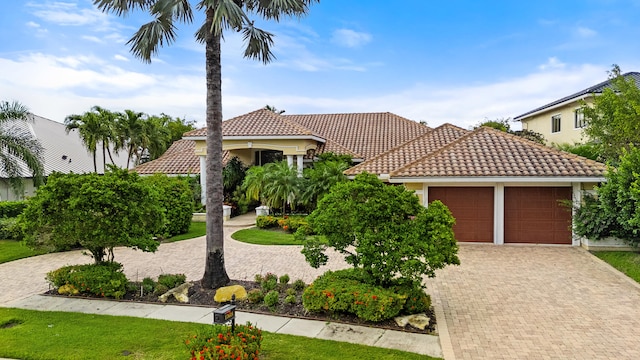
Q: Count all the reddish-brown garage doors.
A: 2